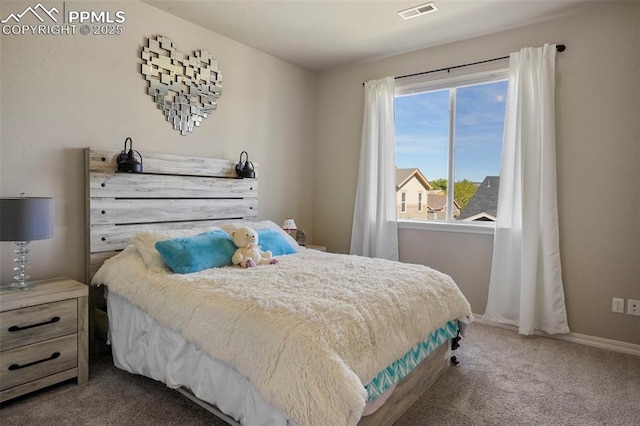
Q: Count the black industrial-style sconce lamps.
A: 2